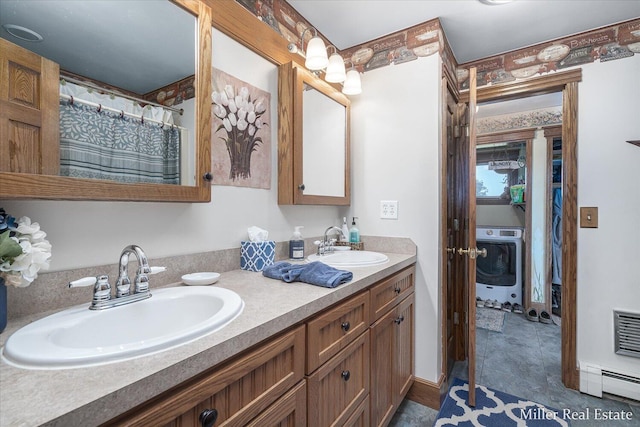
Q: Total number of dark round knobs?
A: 8